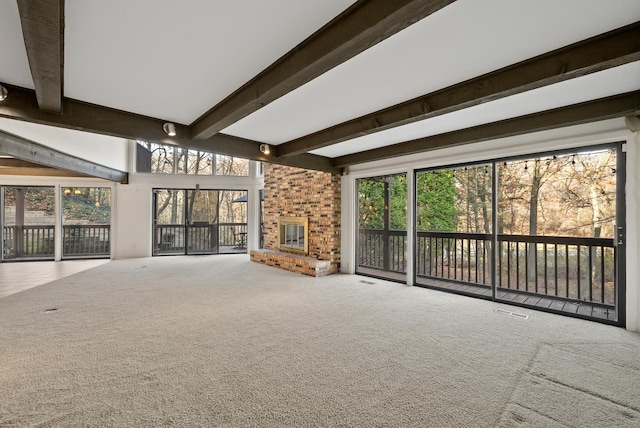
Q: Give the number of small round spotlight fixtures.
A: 3